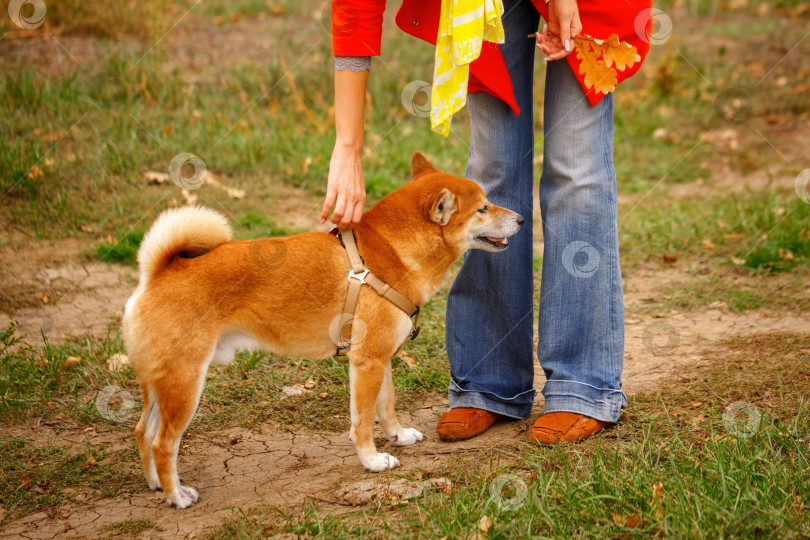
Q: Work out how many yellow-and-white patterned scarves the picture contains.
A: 1